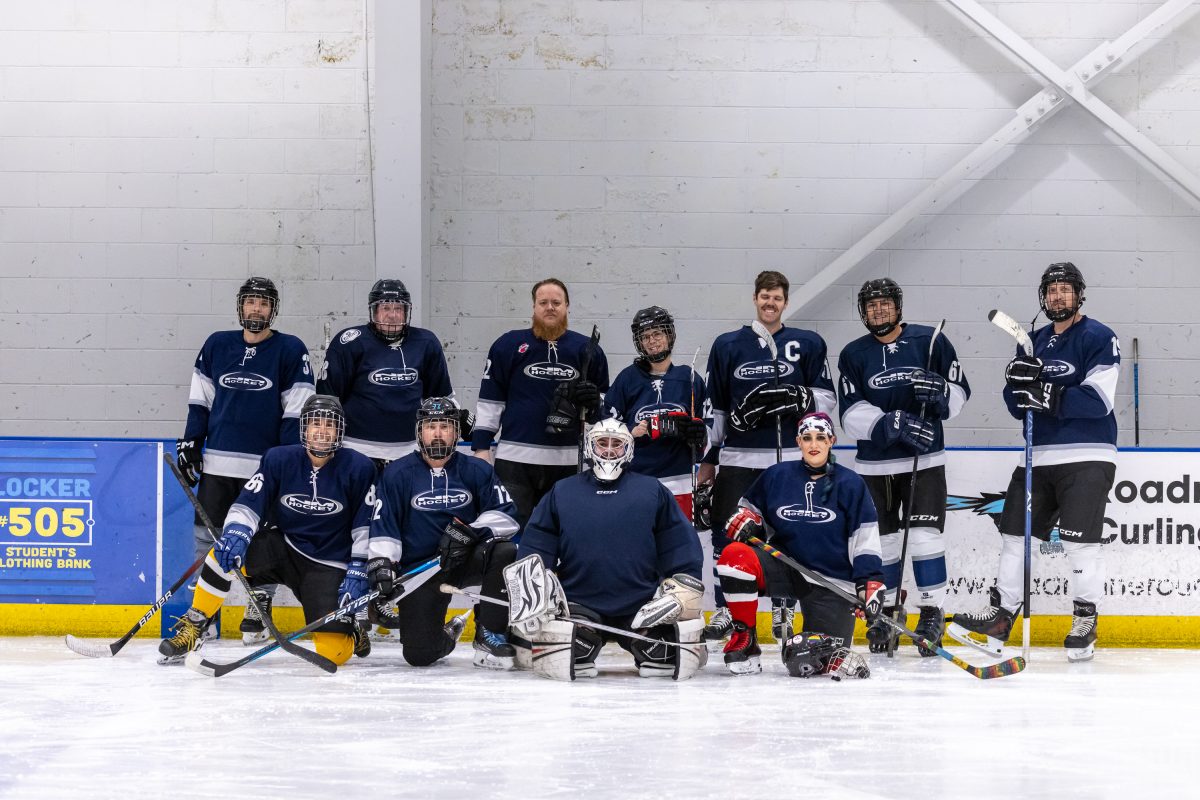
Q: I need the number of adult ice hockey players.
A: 11